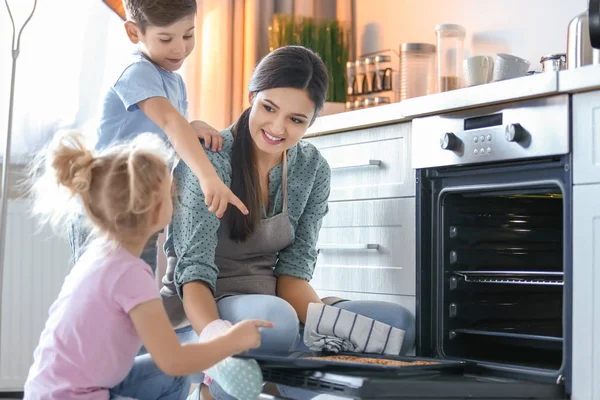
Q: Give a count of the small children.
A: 2